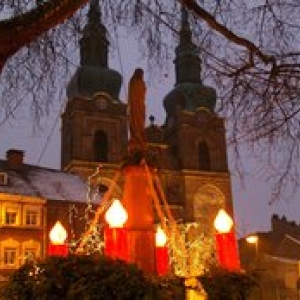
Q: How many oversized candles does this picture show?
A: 4